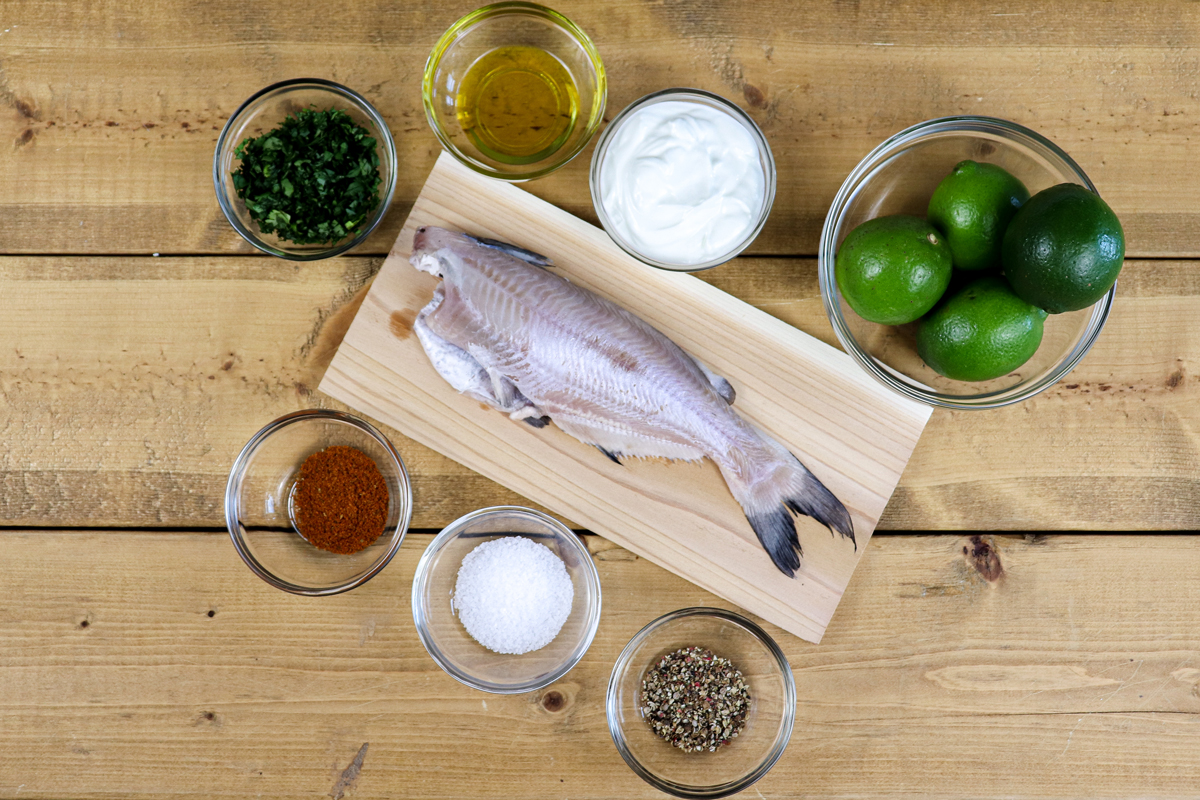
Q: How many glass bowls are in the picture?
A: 7